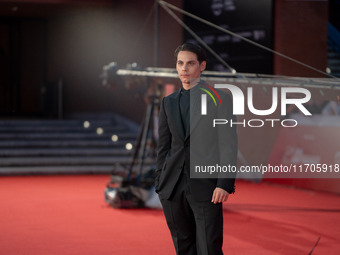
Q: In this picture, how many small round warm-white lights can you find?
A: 4